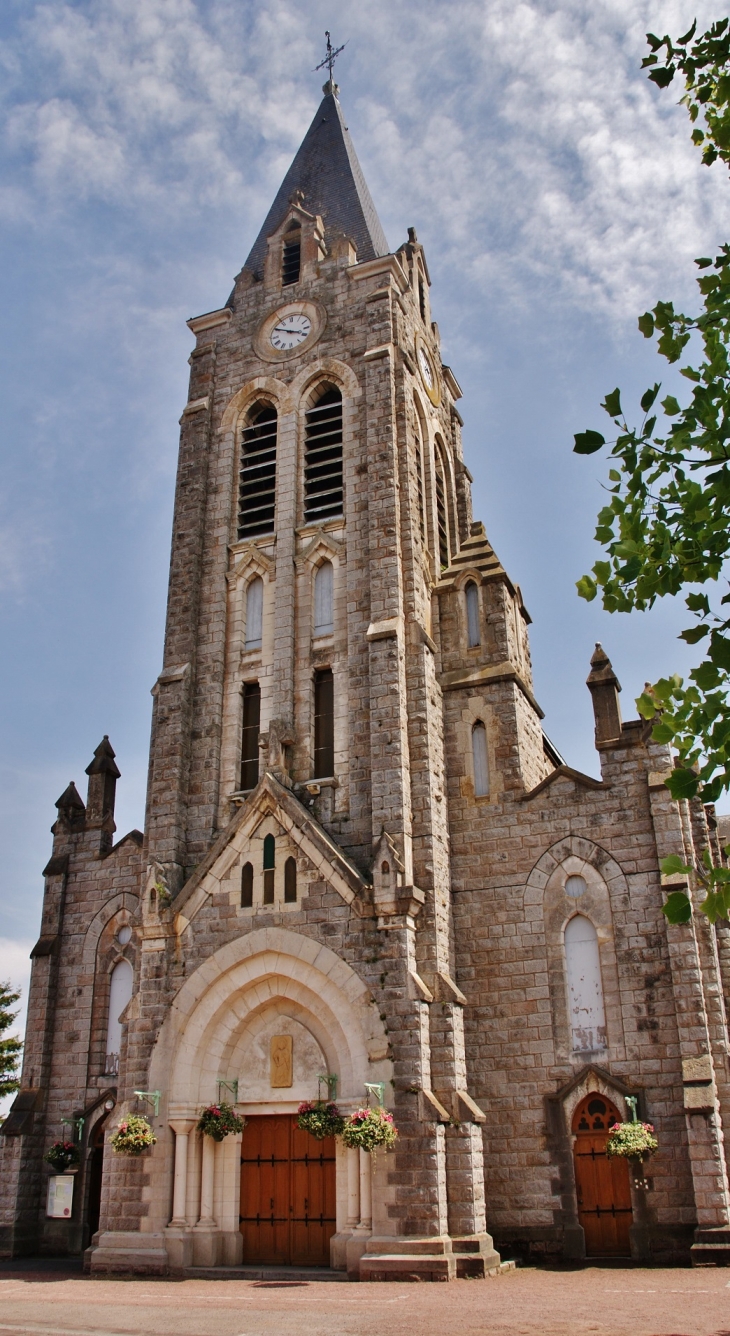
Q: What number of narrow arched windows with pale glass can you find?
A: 6